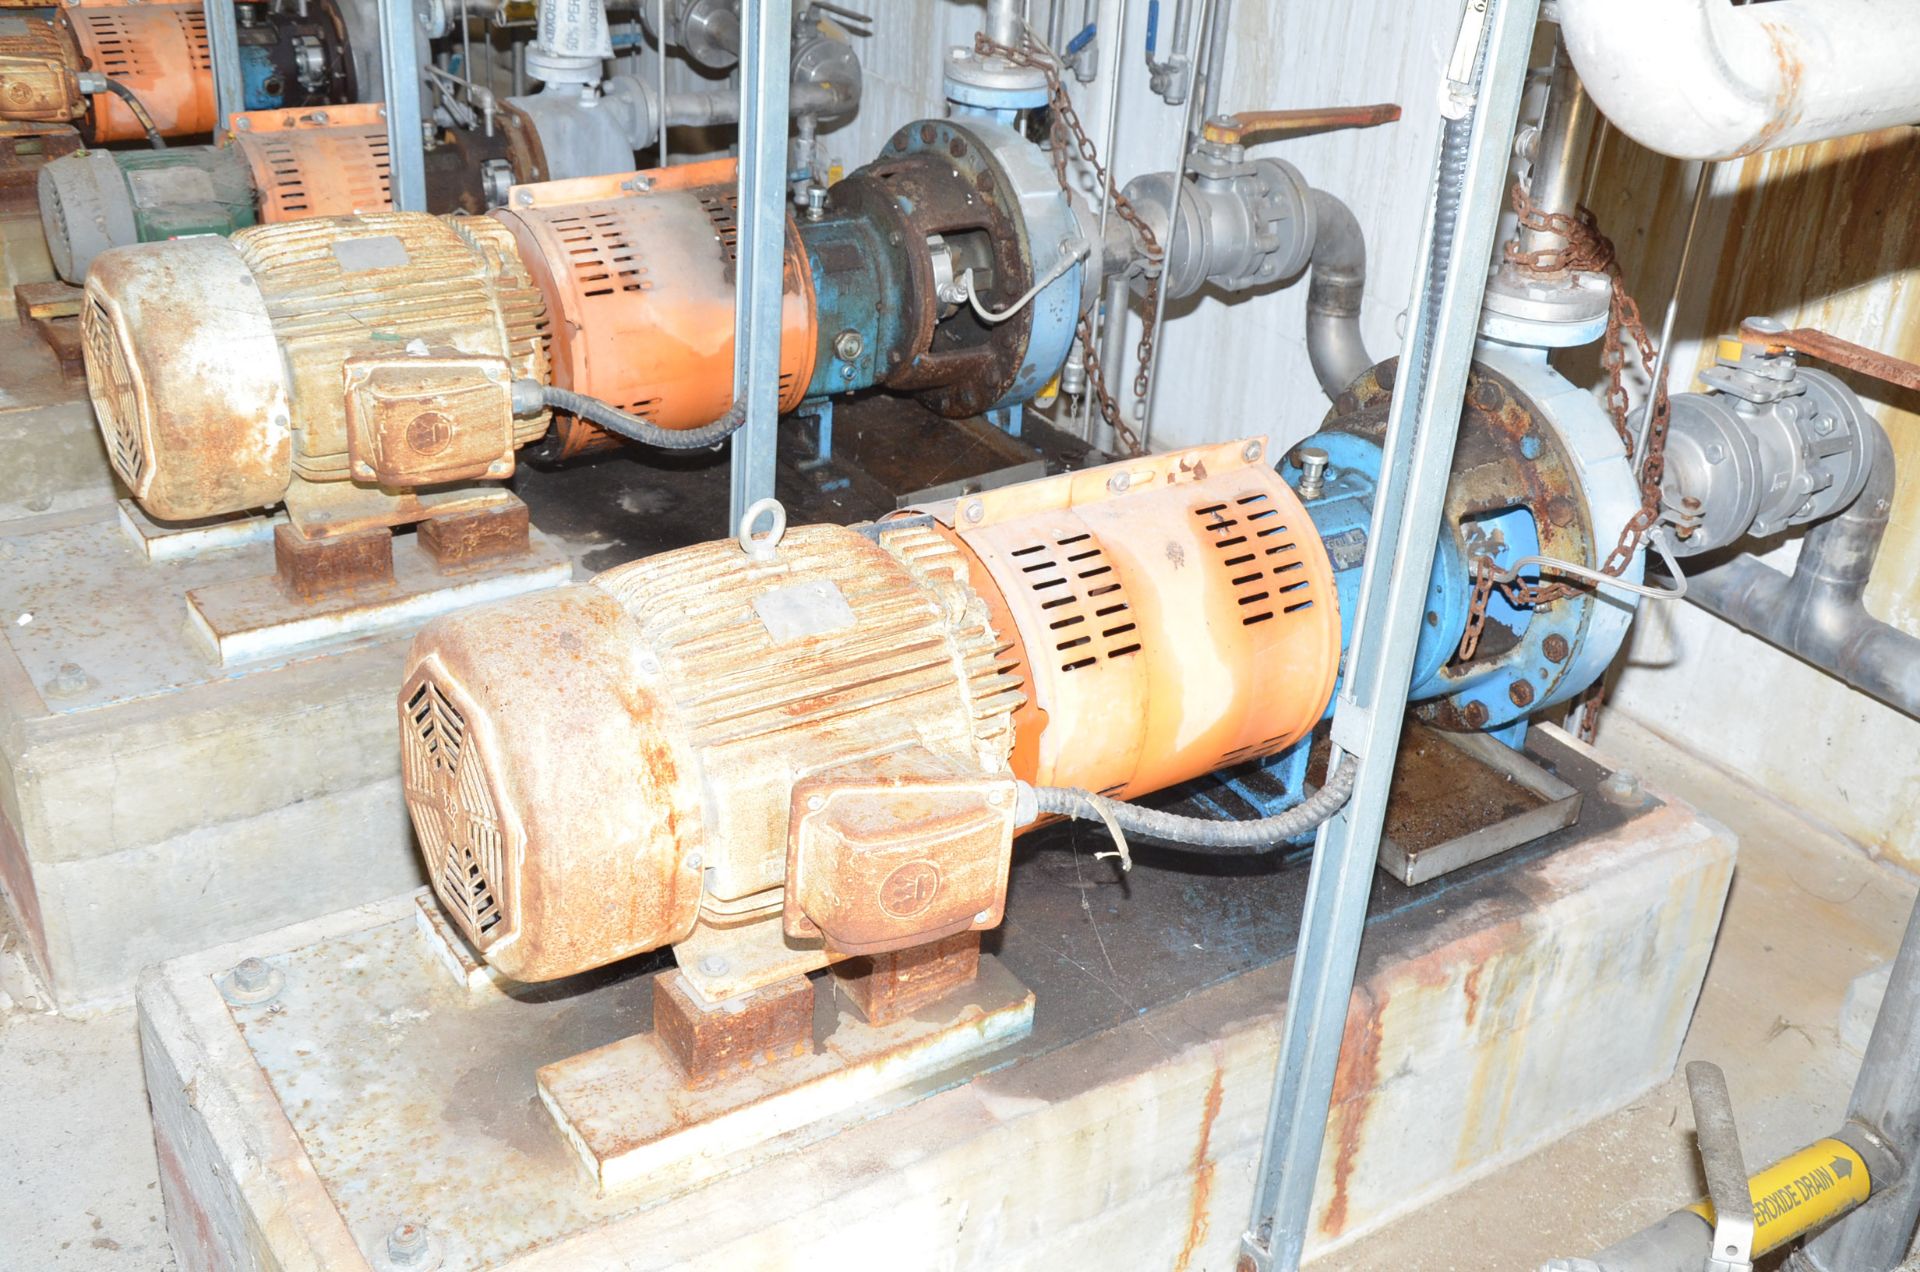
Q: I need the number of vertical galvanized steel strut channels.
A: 4